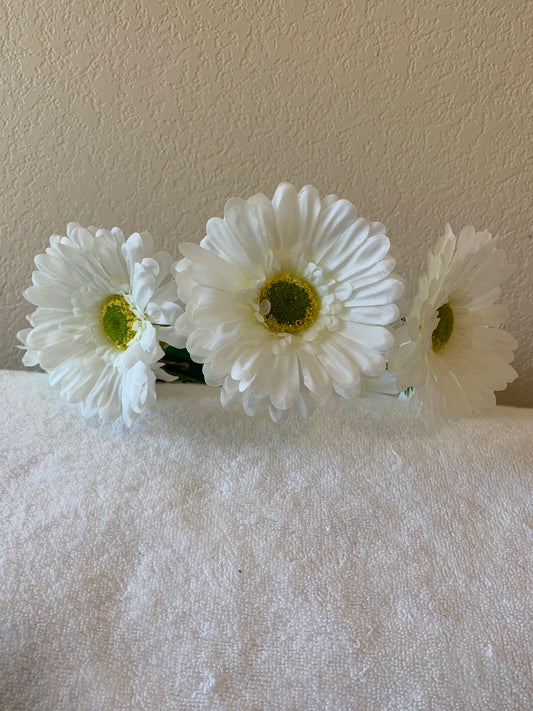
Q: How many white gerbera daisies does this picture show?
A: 3